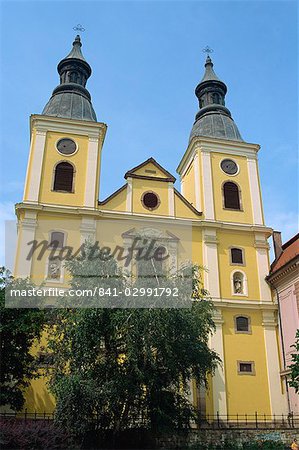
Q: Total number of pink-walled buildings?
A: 1